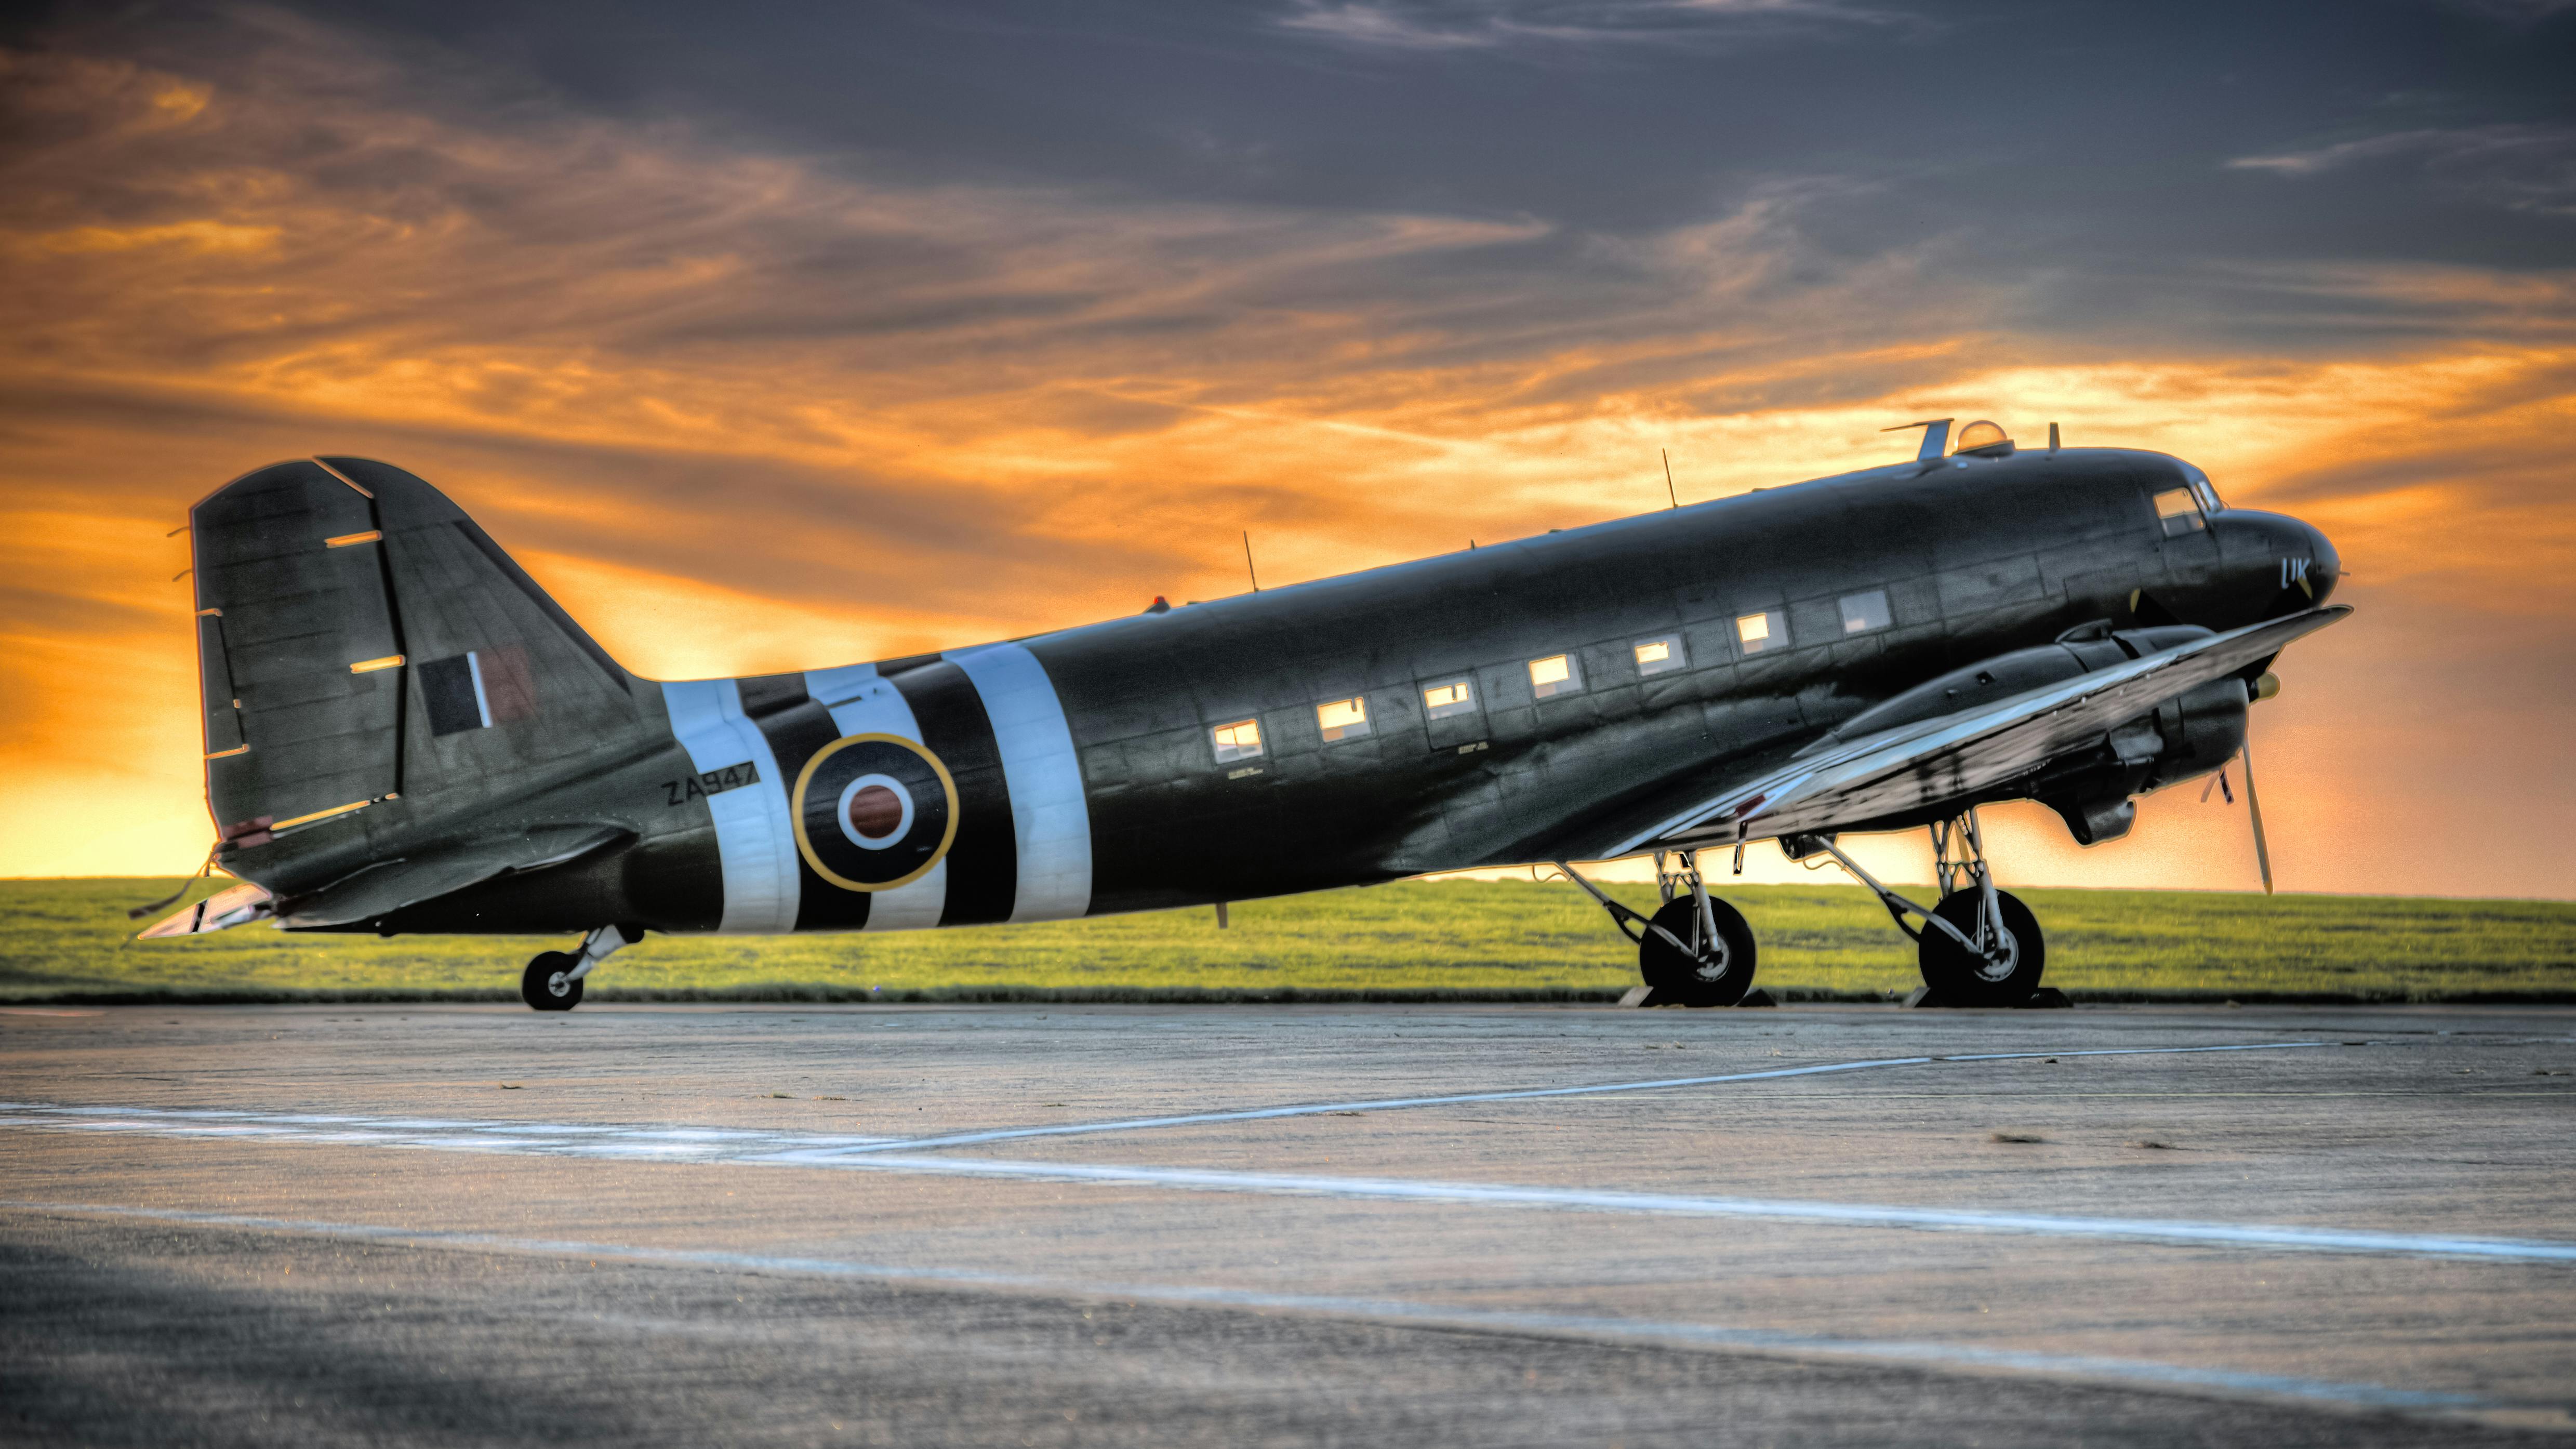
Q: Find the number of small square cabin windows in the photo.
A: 7